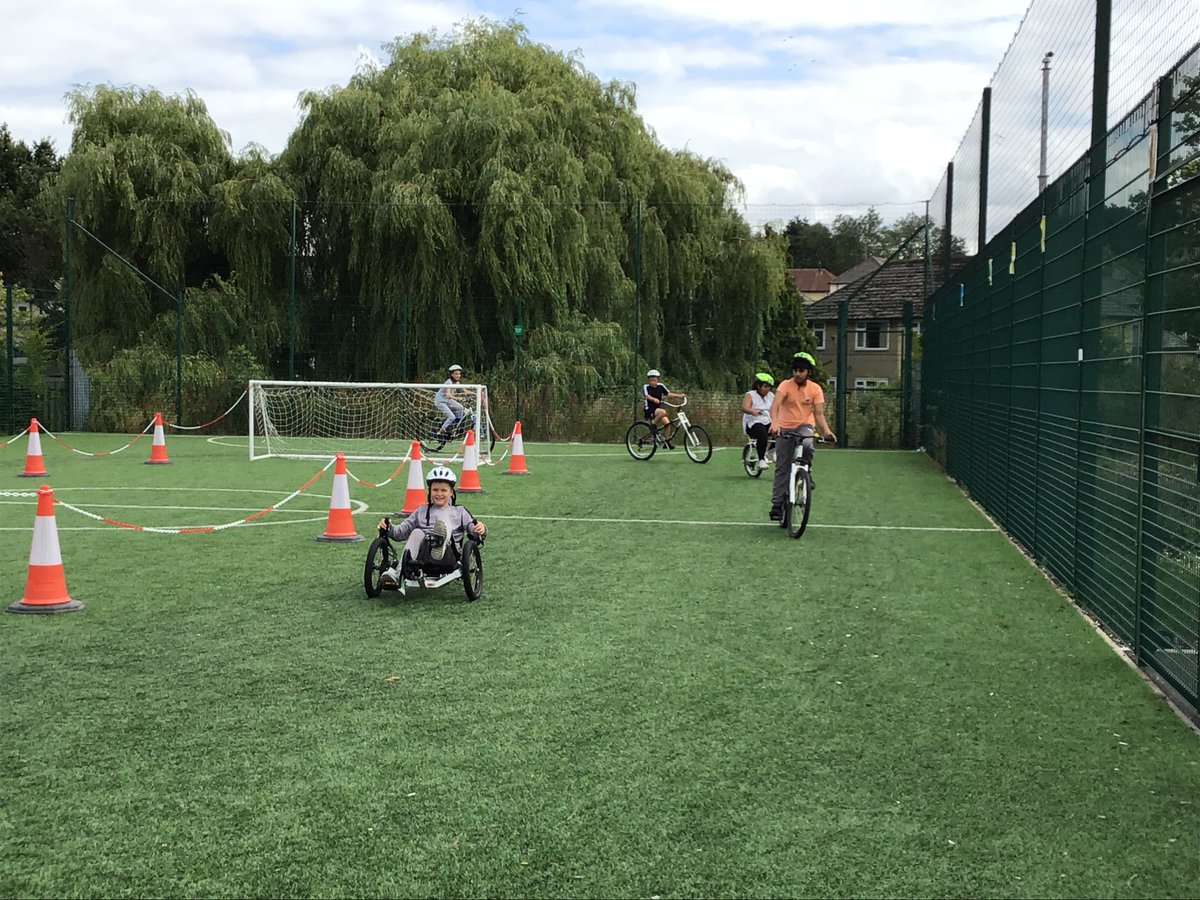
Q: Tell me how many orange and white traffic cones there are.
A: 7